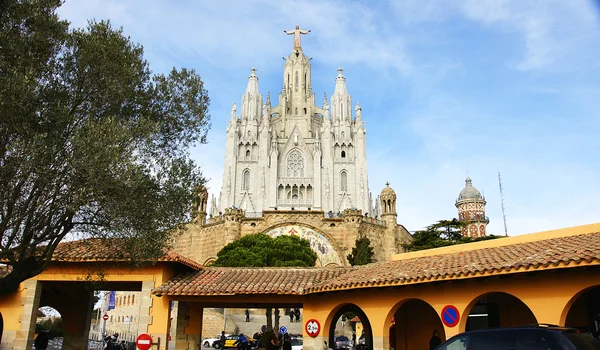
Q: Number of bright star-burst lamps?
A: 0